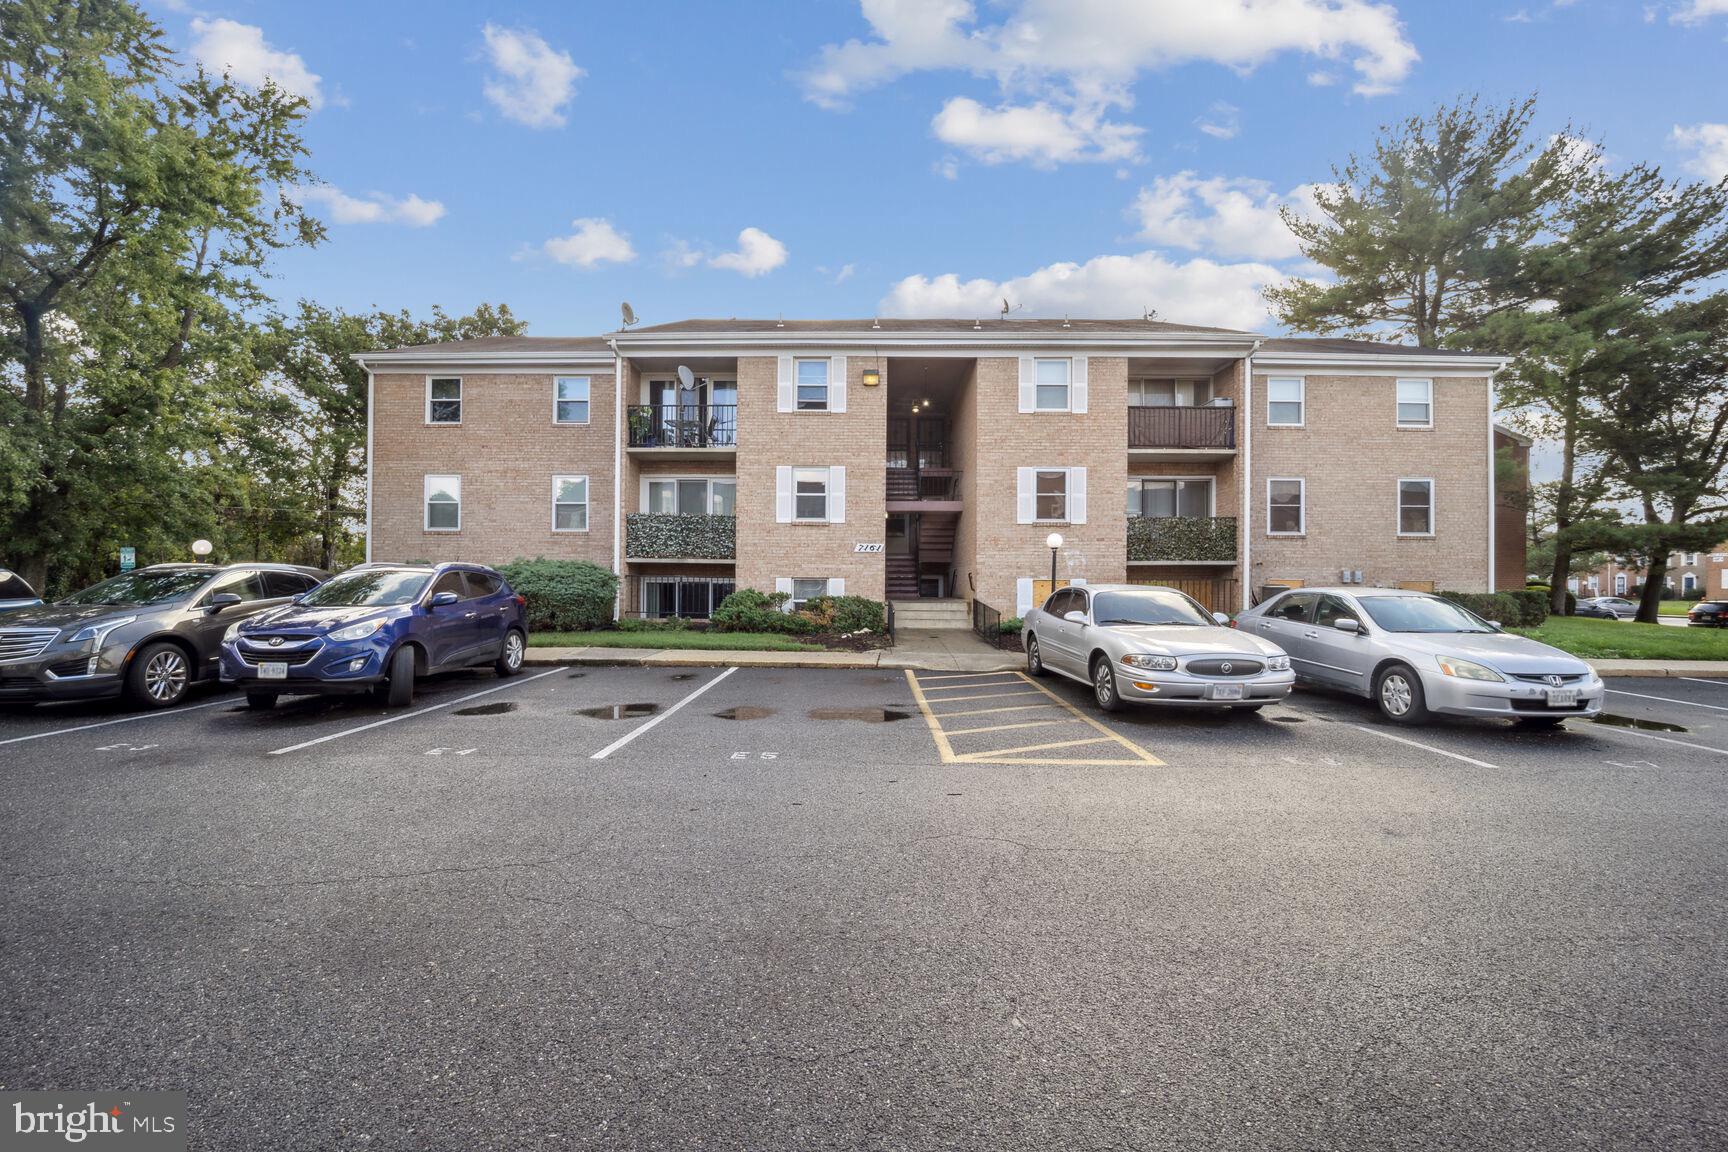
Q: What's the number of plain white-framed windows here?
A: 8